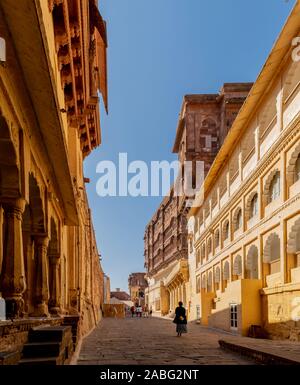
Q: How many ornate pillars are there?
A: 3